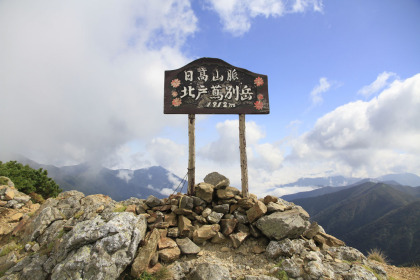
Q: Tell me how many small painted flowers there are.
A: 6